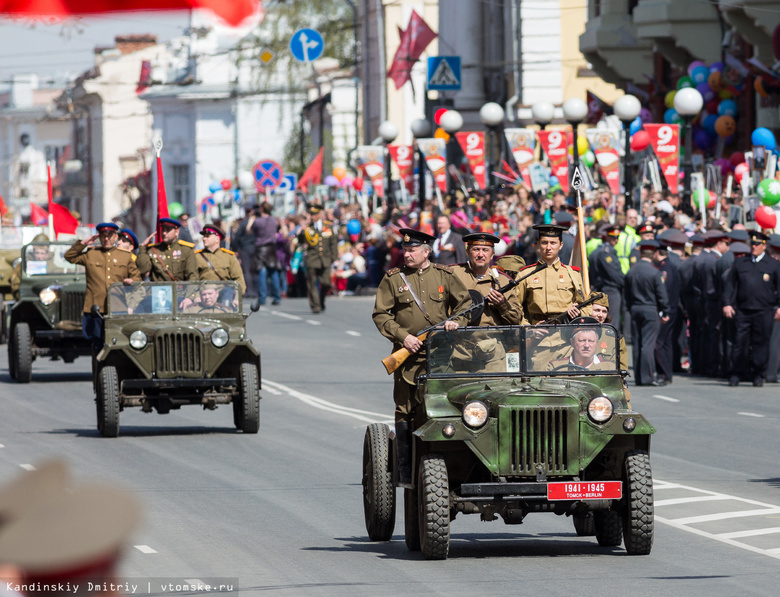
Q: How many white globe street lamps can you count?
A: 8